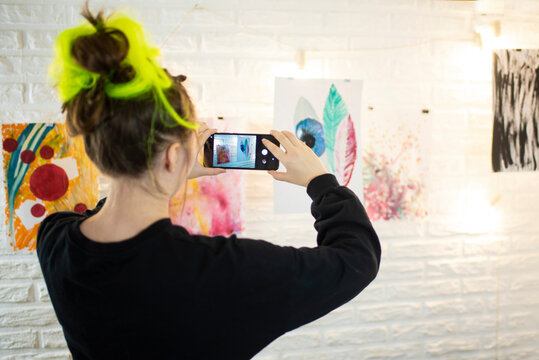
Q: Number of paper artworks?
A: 5